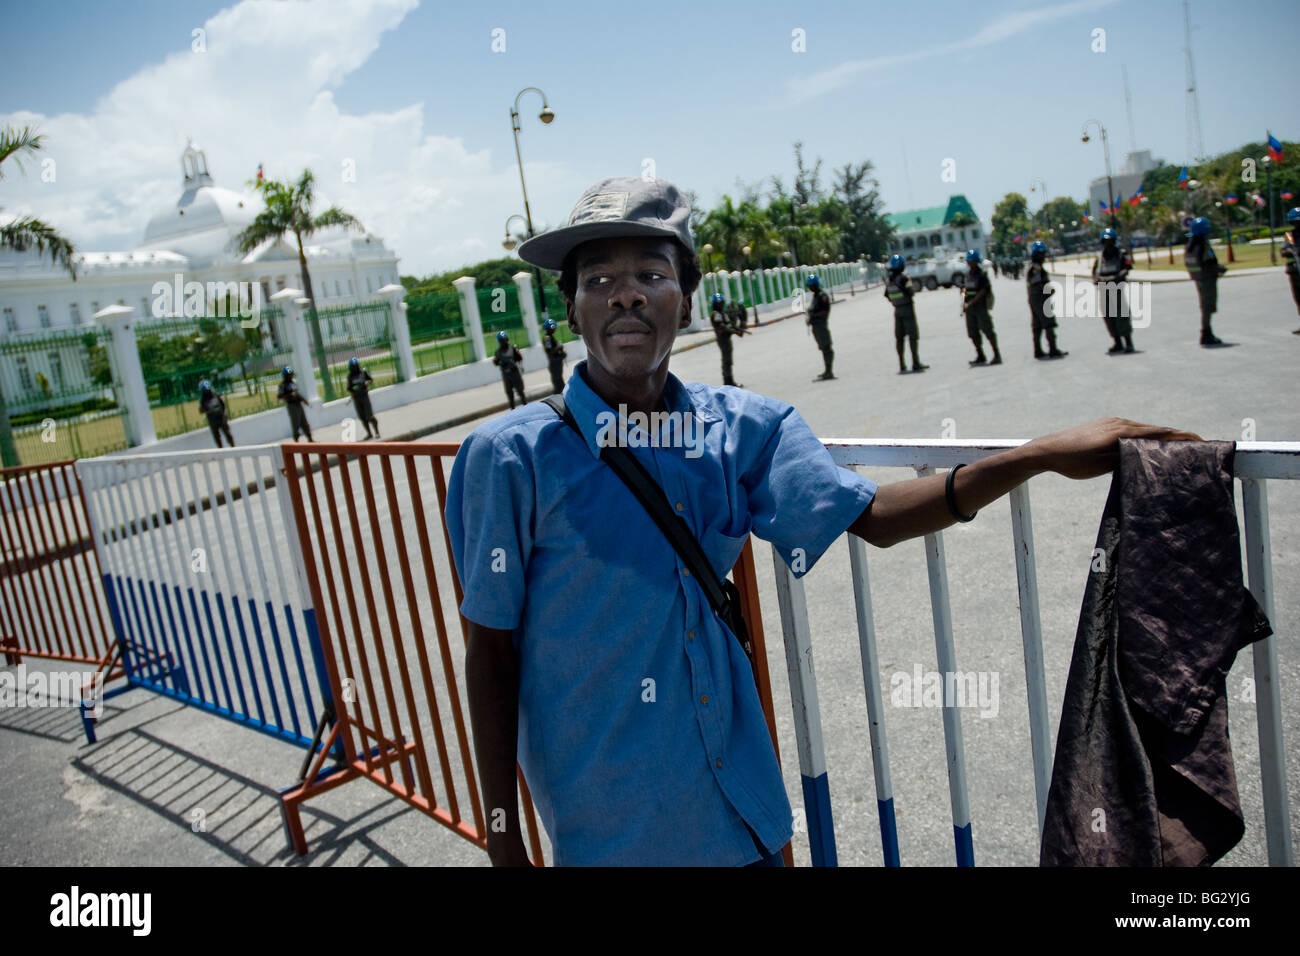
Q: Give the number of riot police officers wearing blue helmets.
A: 13